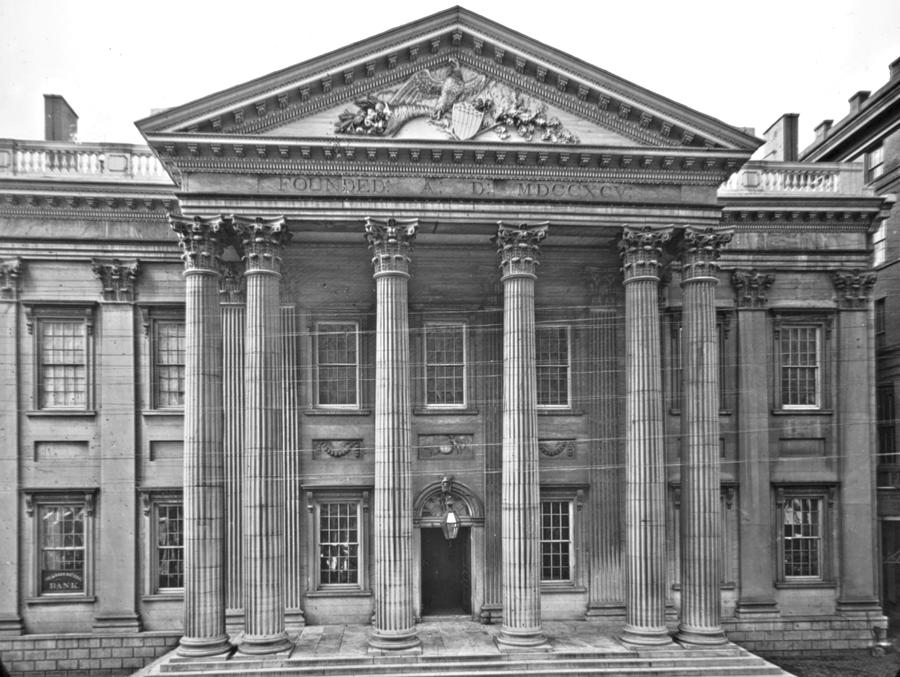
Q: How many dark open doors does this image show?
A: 1